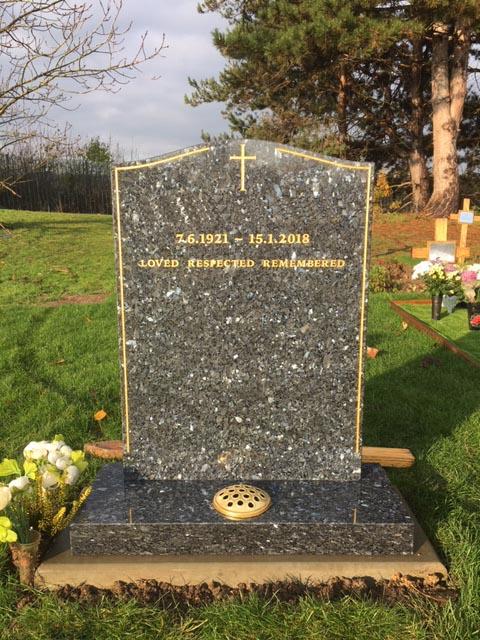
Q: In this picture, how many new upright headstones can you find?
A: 1